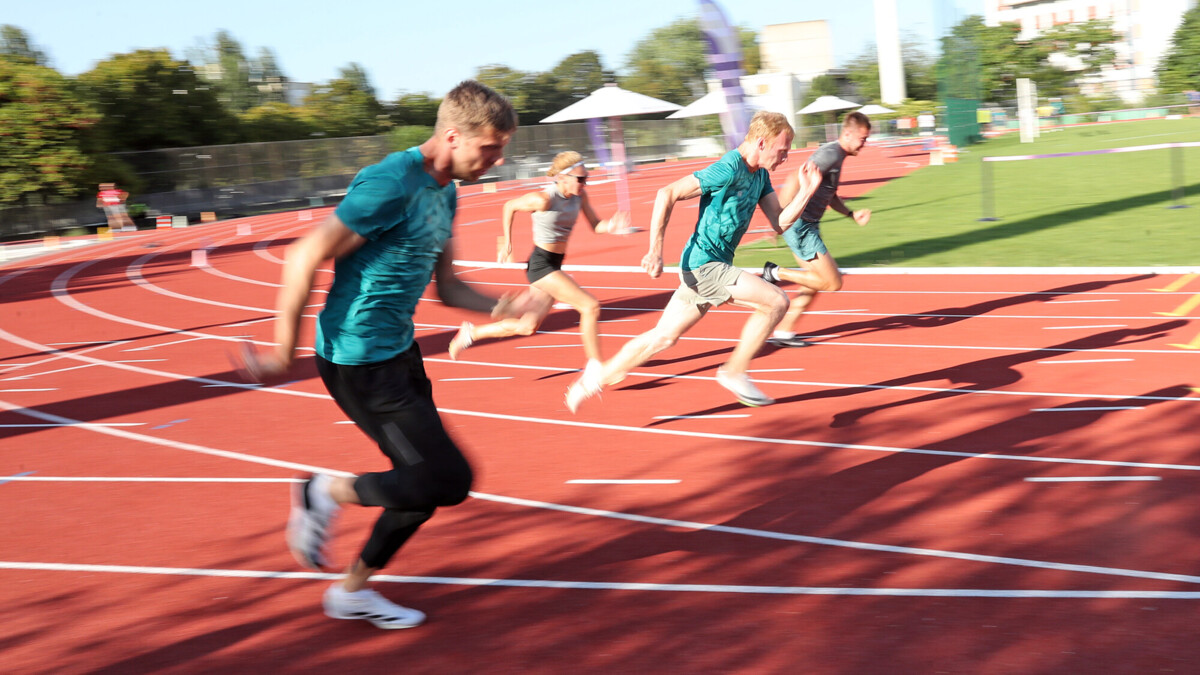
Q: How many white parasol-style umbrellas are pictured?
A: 4